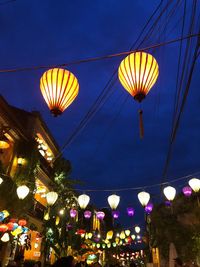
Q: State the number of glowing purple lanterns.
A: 8